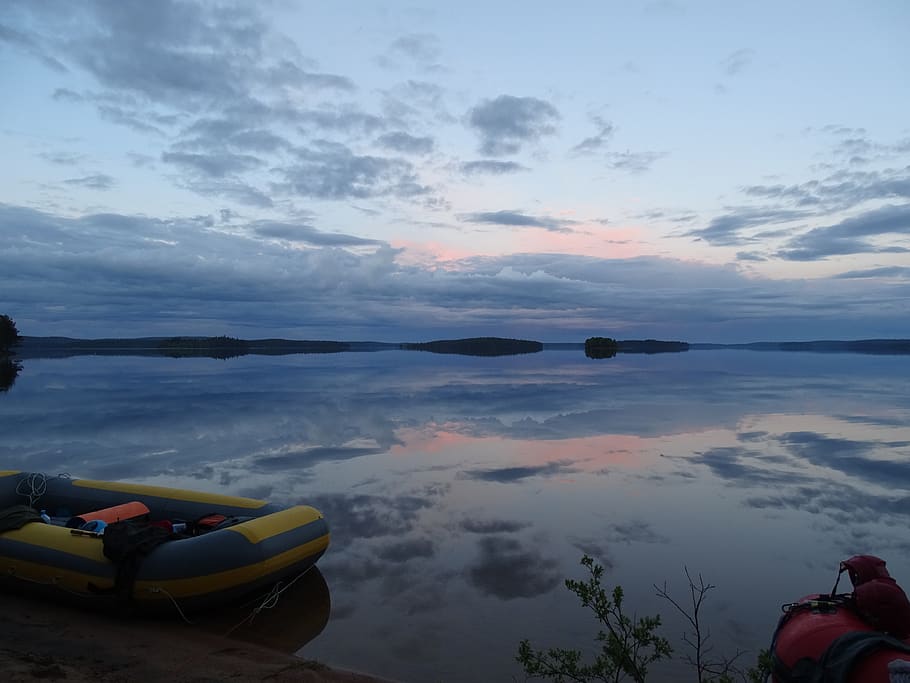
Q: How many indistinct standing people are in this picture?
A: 0